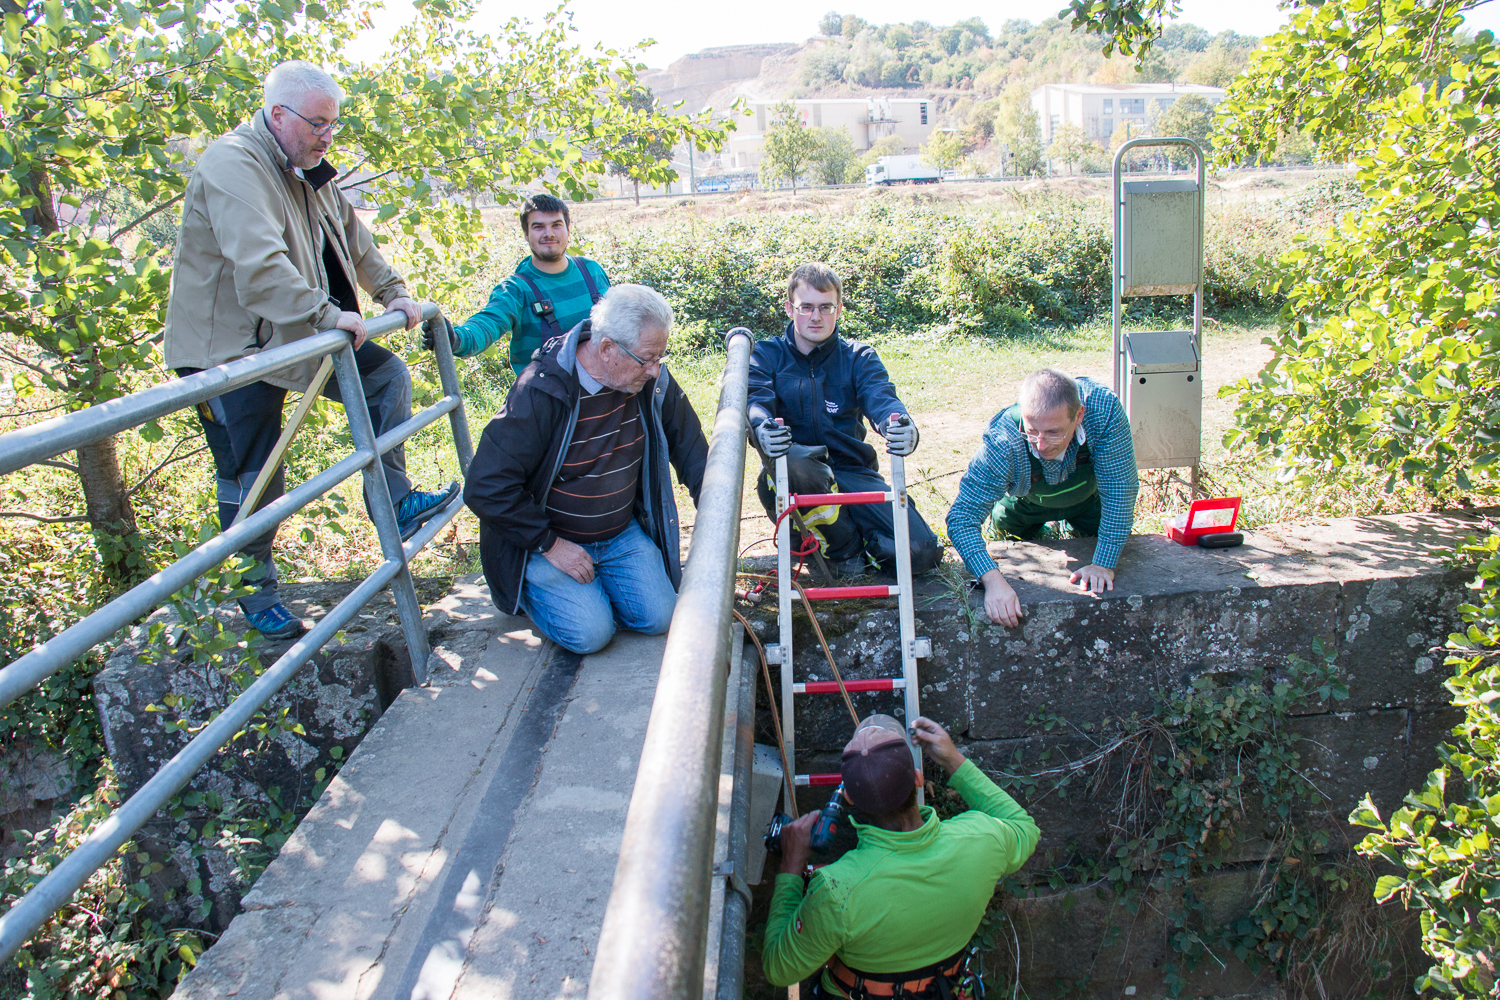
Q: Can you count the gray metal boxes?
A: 2